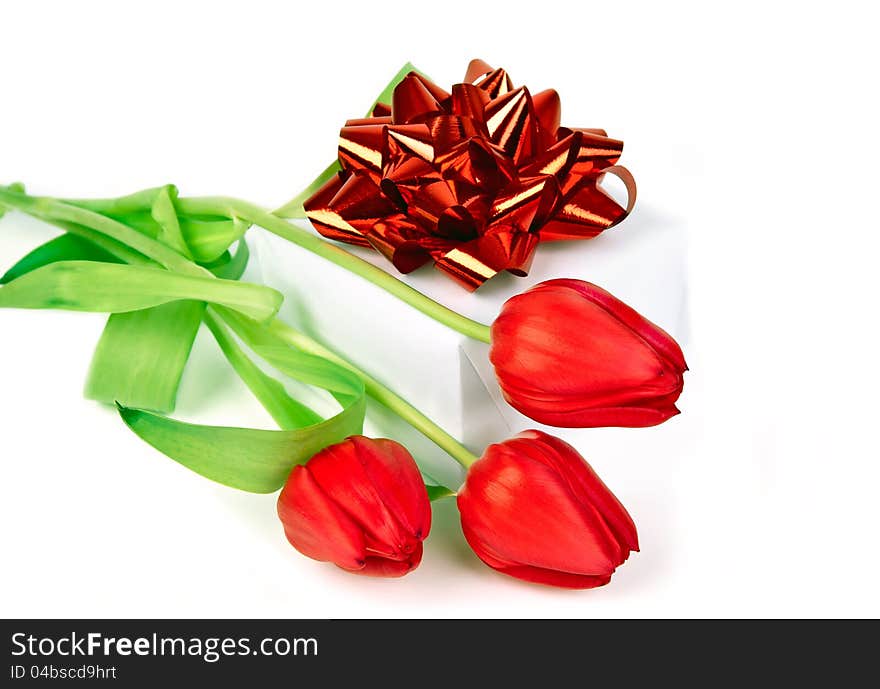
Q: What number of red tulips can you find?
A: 3